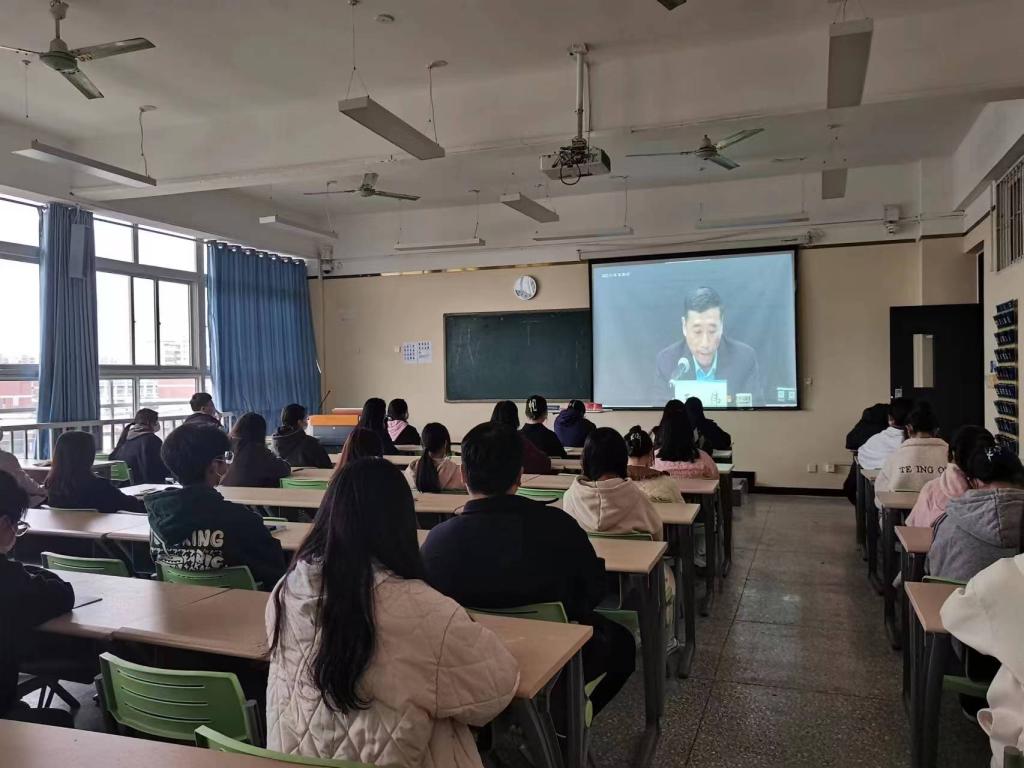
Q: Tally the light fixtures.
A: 9